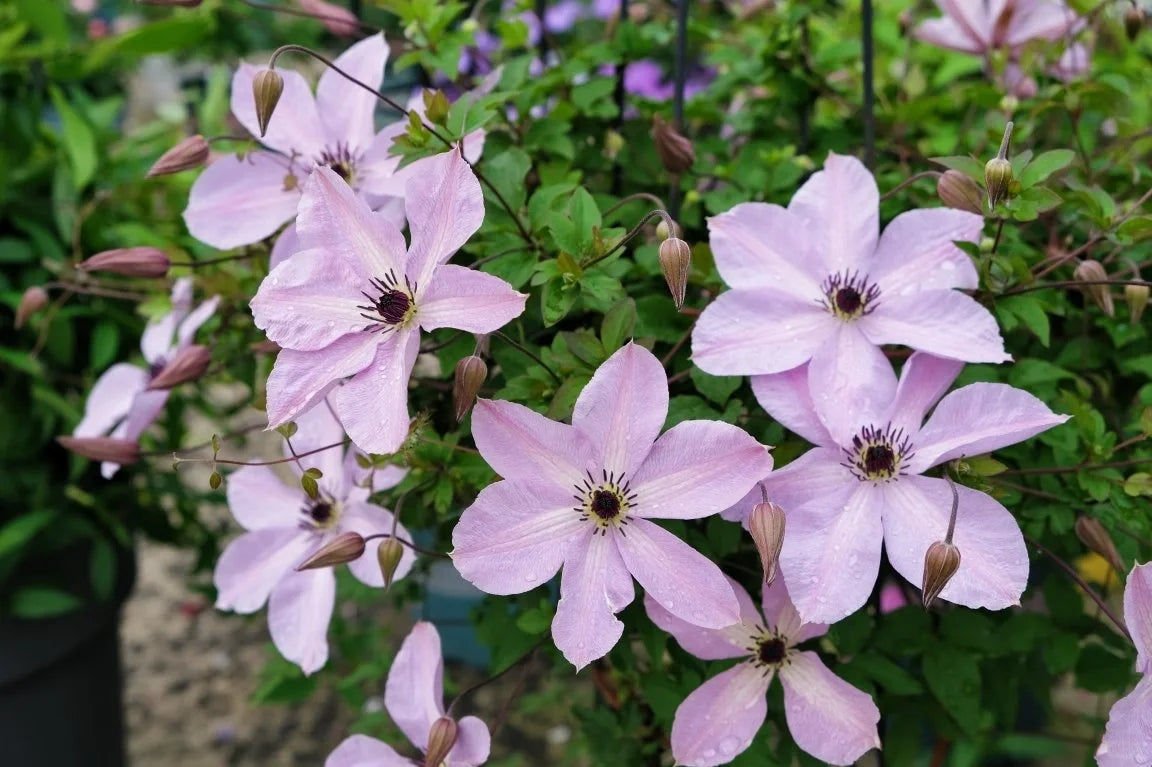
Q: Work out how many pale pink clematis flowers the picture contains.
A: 11